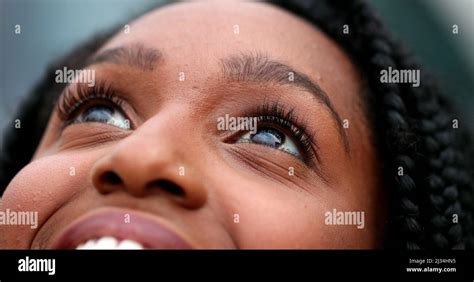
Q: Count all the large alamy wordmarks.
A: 6